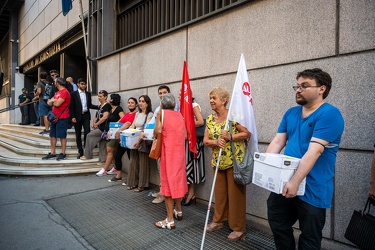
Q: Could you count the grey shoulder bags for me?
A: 1